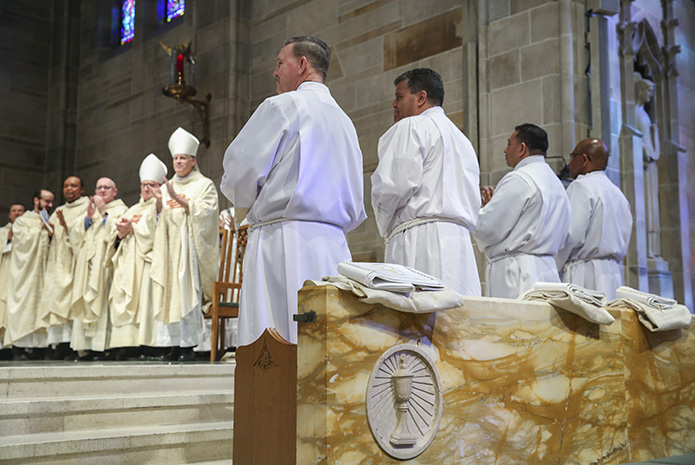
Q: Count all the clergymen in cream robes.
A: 6